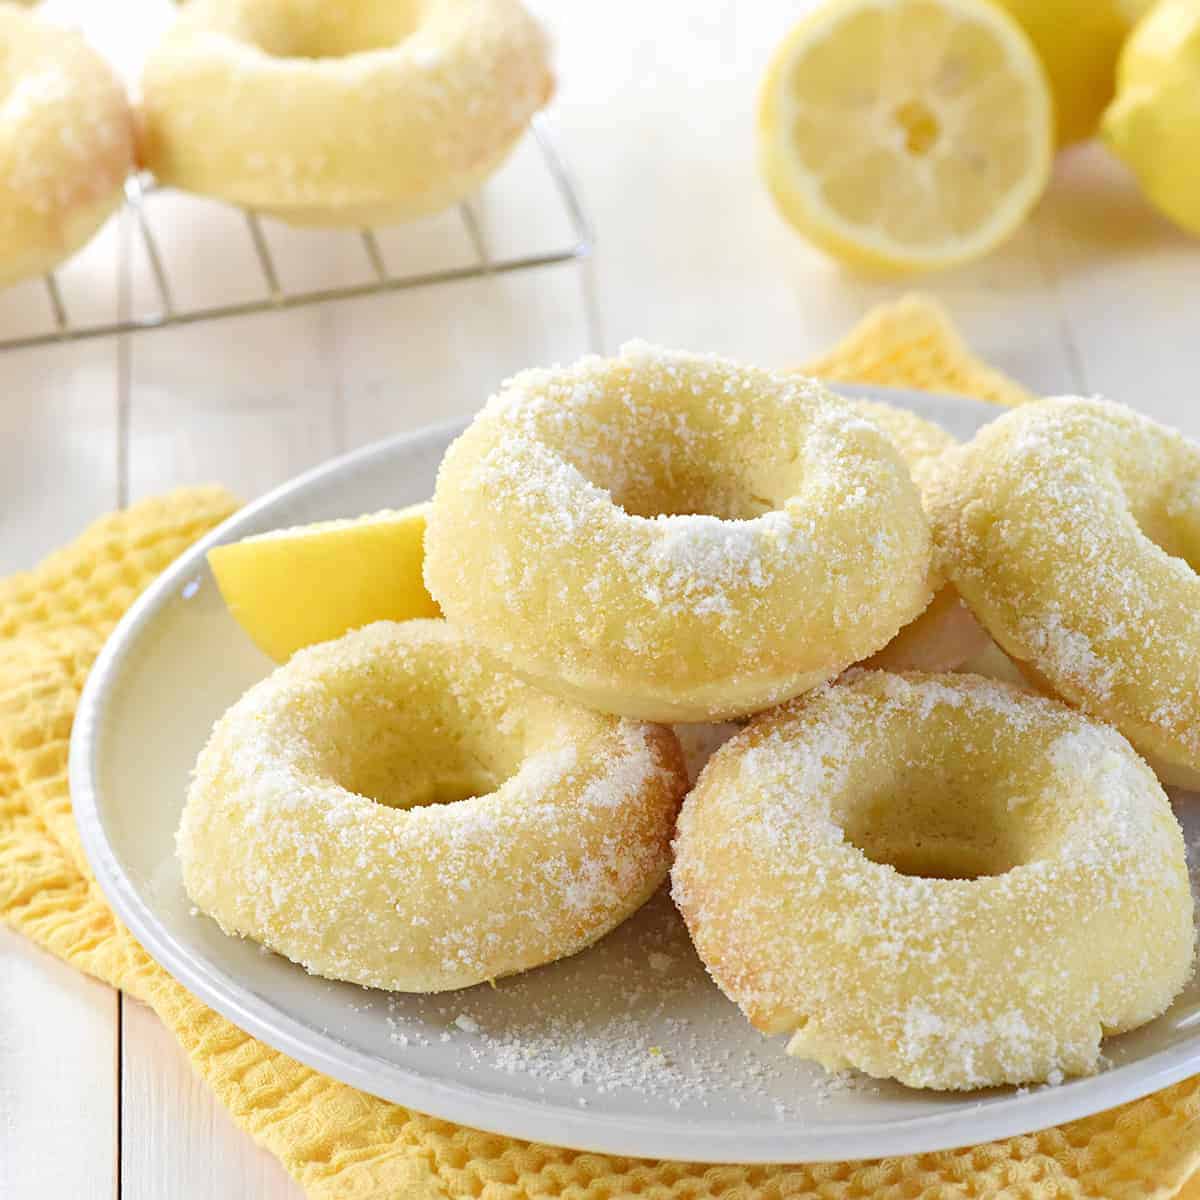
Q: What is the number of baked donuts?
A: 7